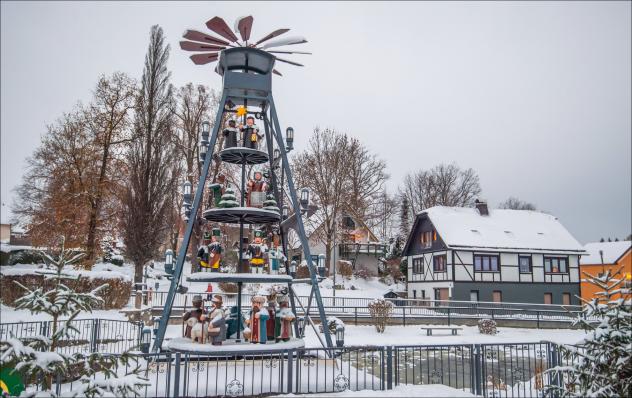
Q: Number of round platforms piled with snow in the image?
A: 4